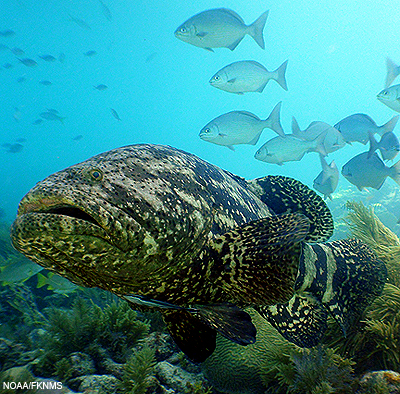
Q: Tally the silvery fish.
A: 11